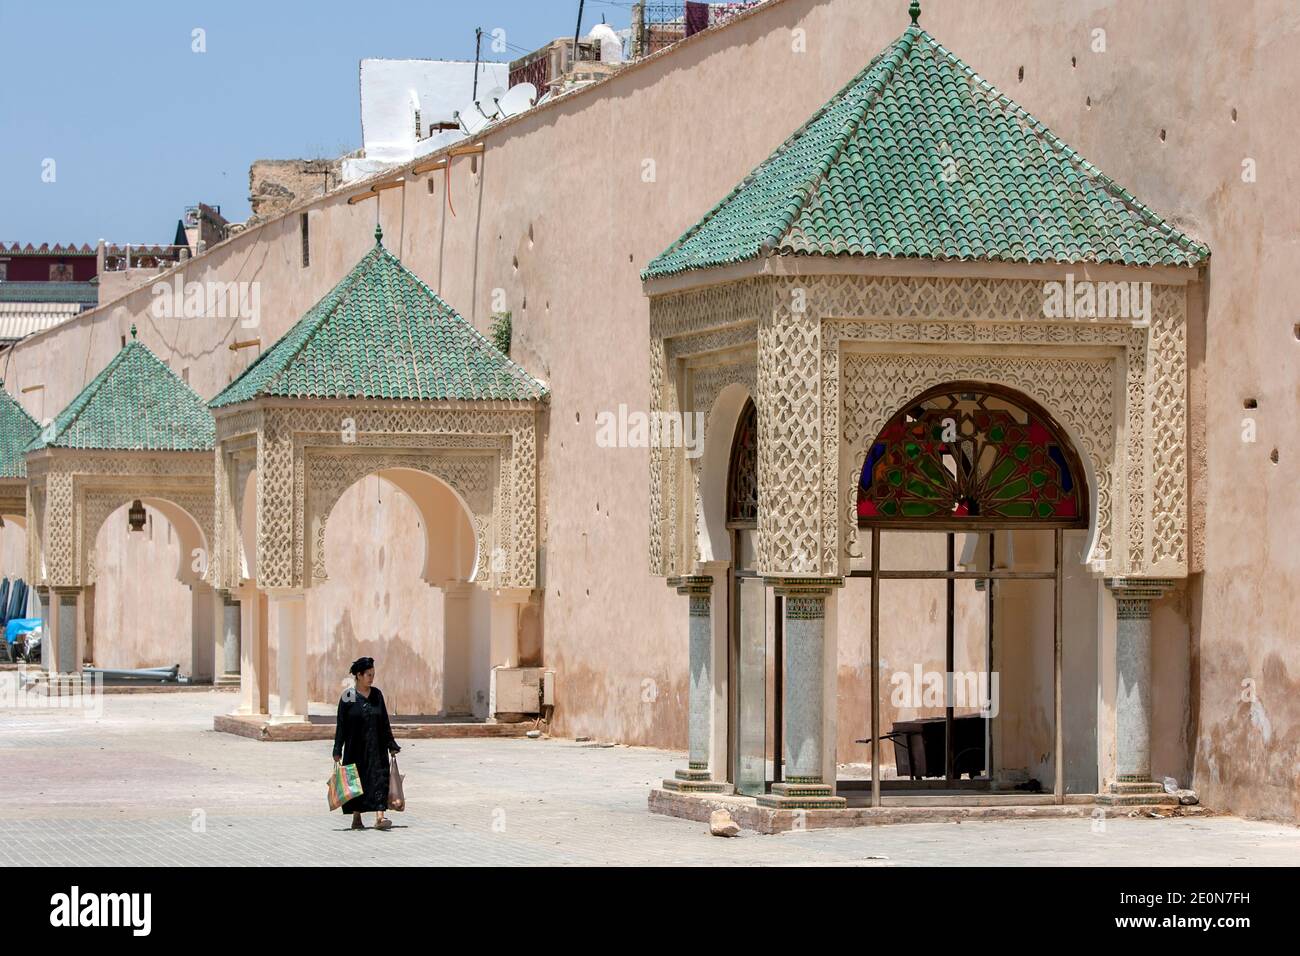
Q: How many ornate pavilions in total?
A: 4